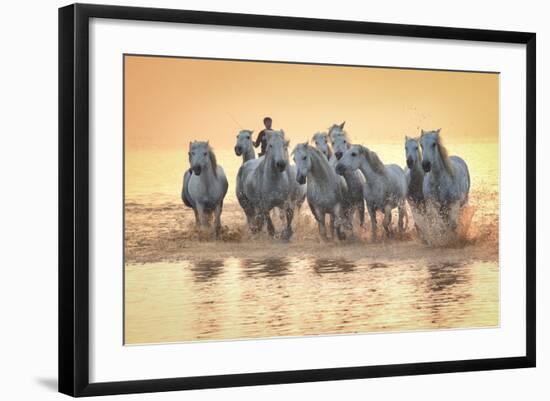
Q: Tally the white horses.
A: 9